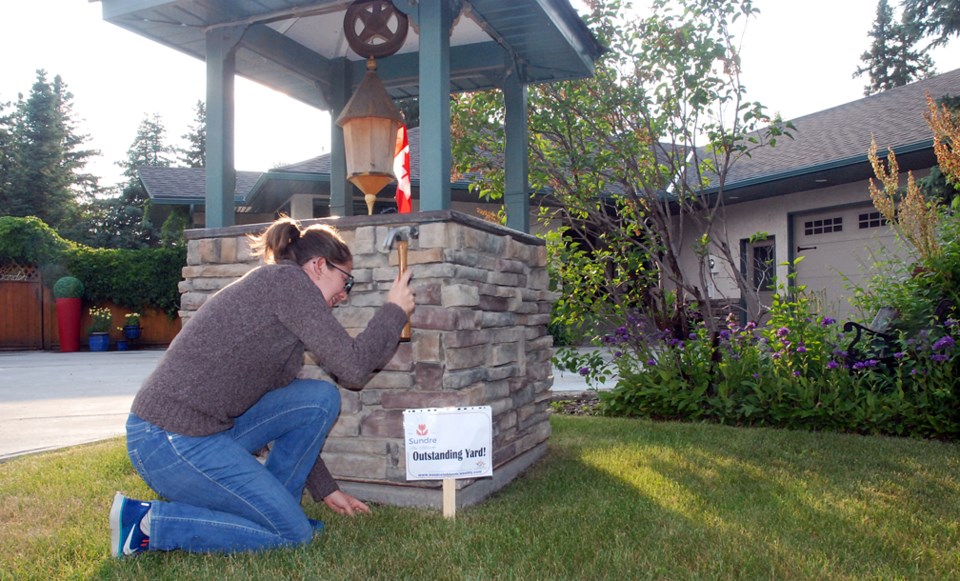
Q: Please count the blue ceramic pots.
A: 3